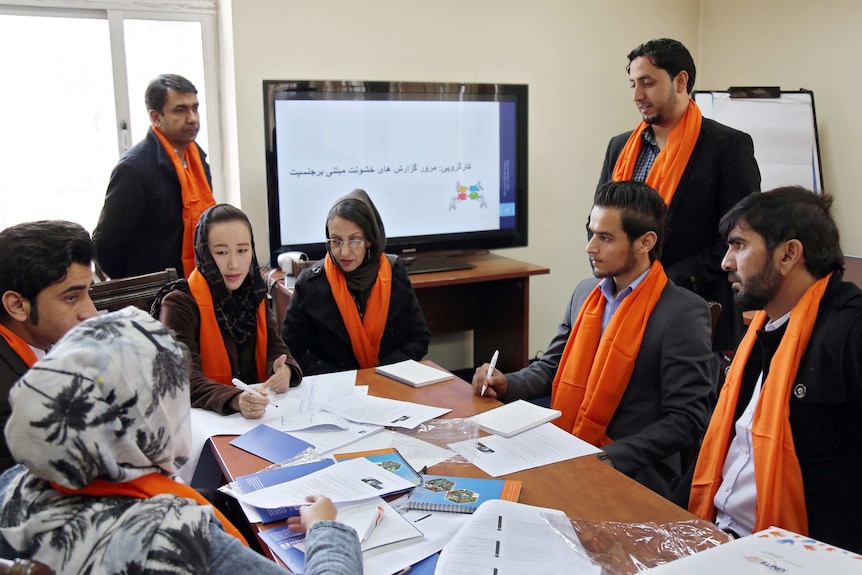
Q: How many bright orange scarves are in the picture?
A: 8